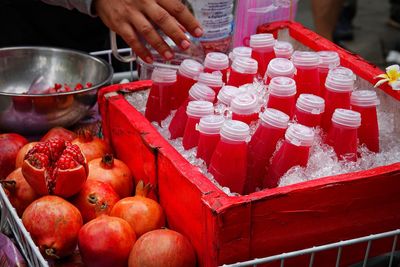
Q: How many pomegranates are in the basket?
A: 12